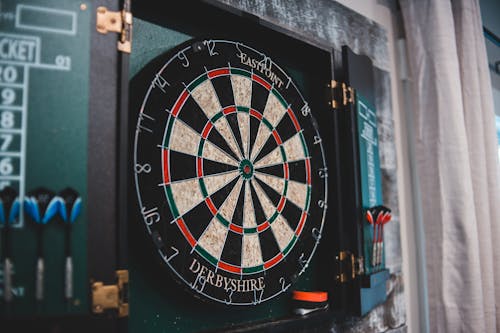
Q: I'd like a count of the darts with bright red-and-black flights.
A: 3